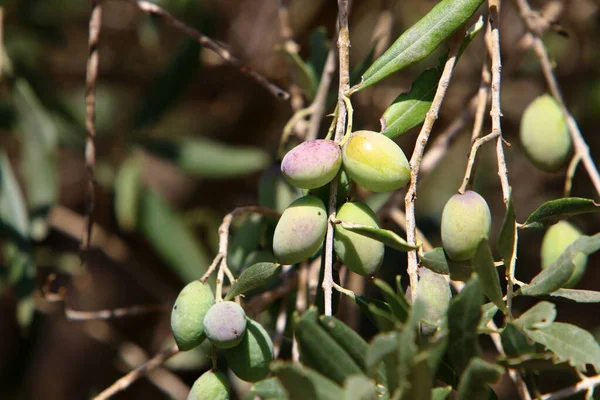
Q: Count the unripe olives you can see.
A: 12